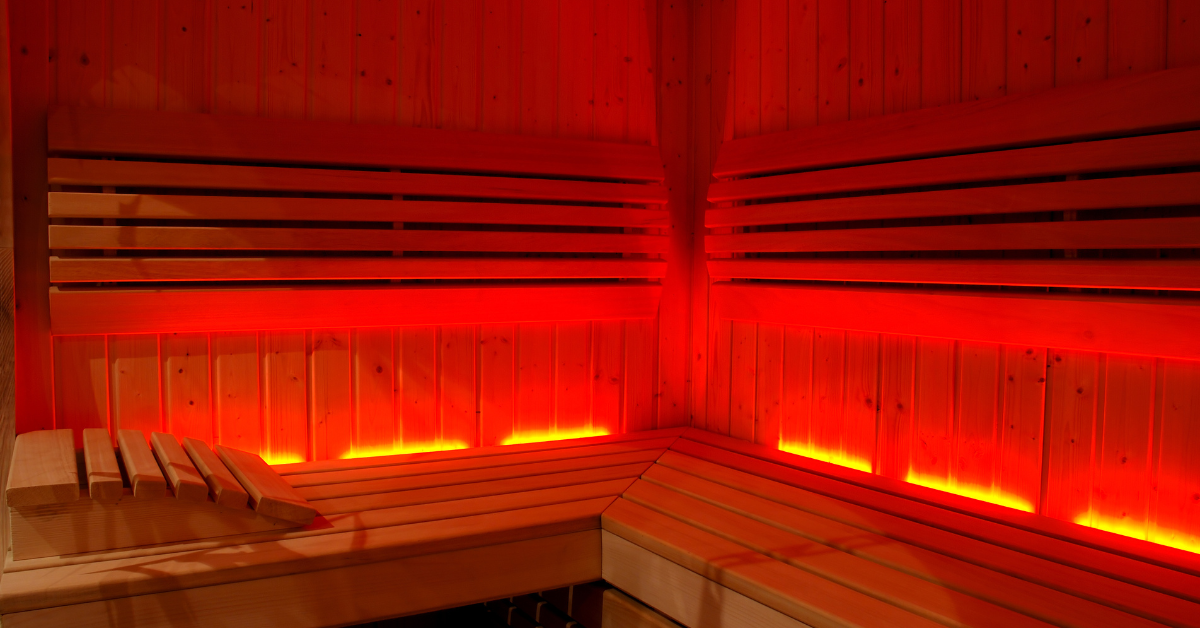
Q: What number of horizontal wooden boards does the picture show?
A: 12